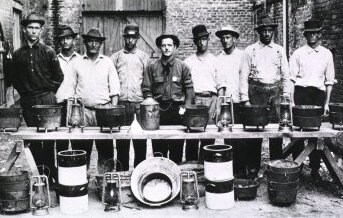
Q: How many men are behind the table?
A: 9